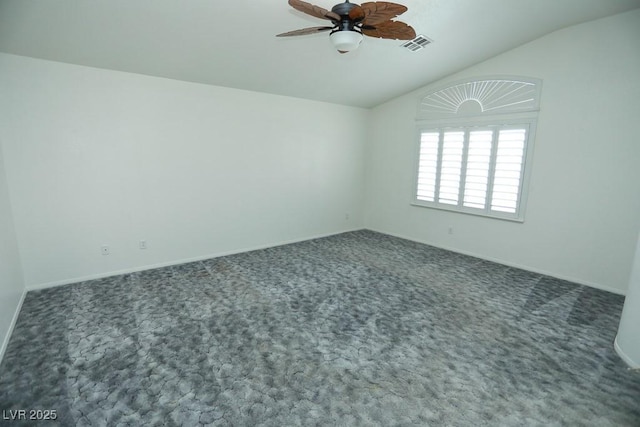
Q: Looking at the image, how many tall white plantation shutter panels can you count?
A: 4